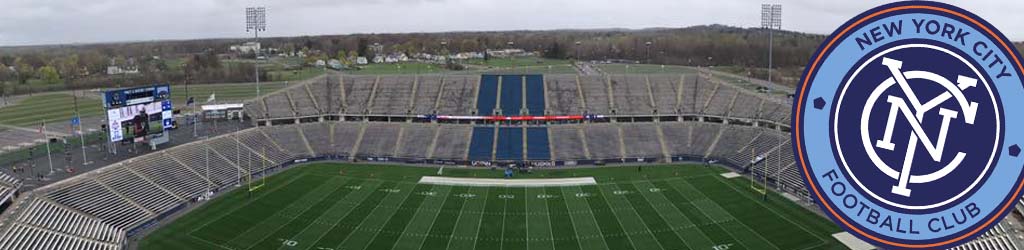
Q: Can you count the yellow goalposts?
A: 2